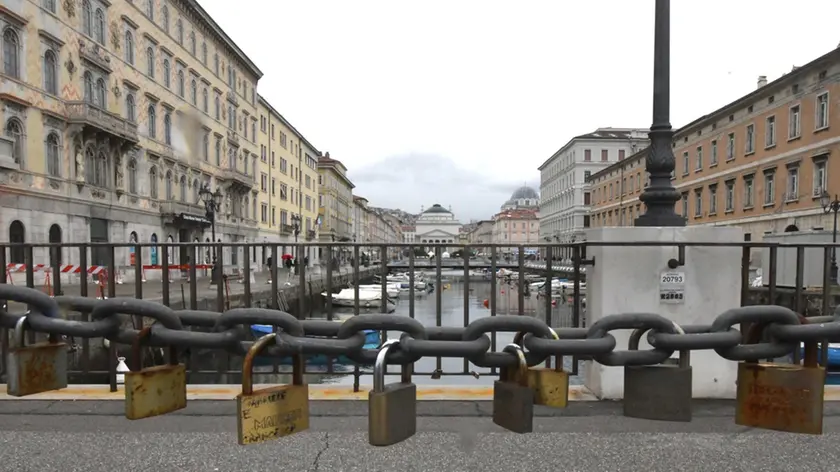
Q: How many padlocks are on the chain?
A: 8